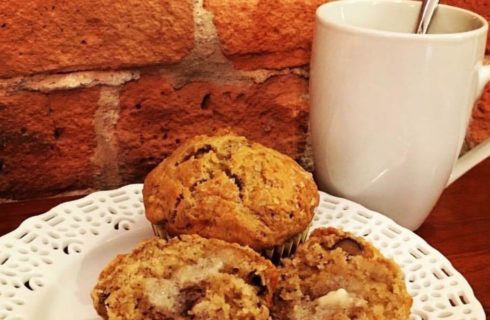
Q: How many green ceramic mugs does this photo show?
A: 0